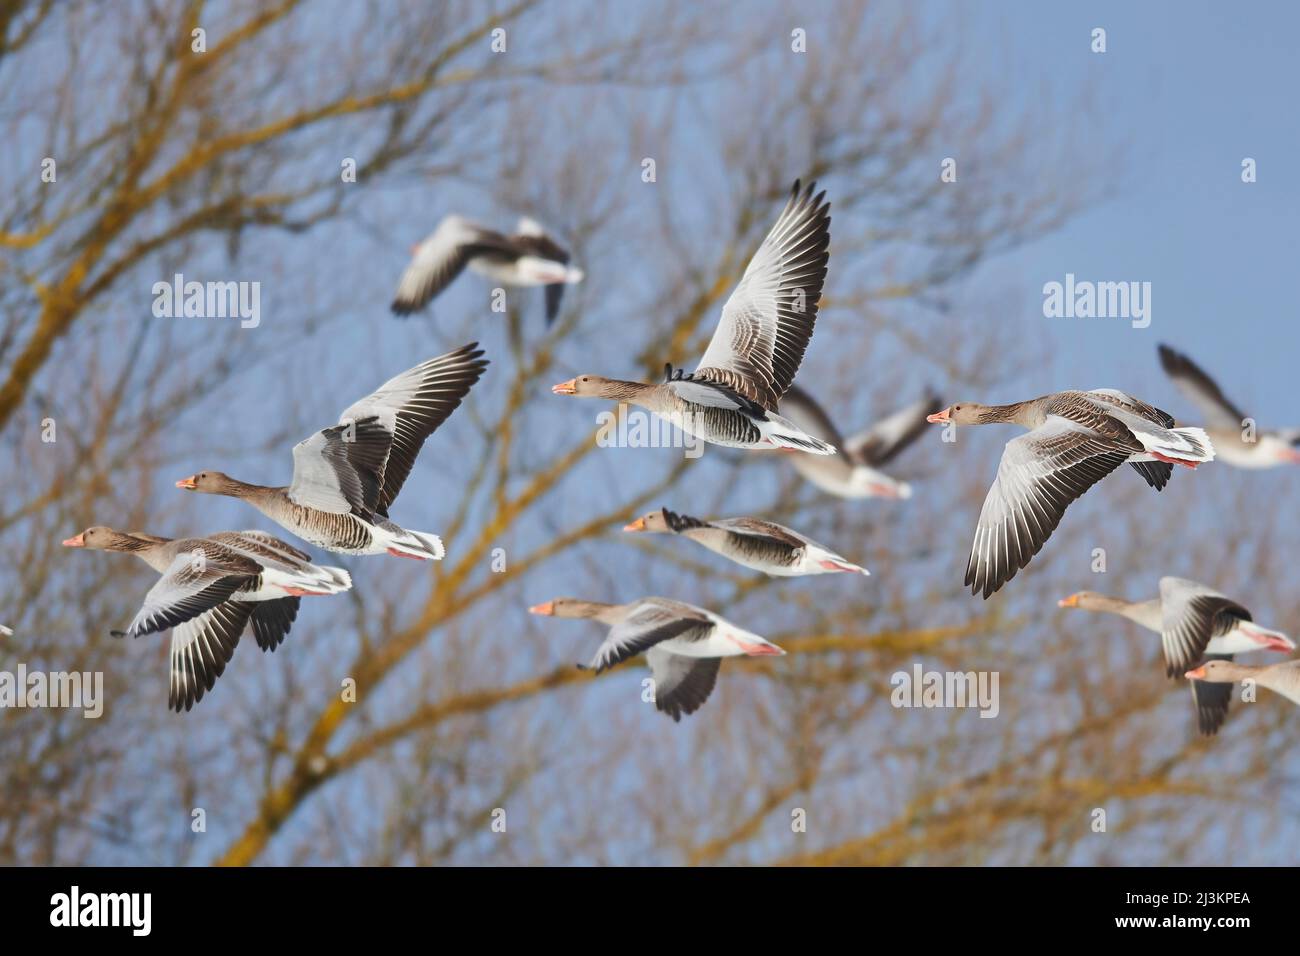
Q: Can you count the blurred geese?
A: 3